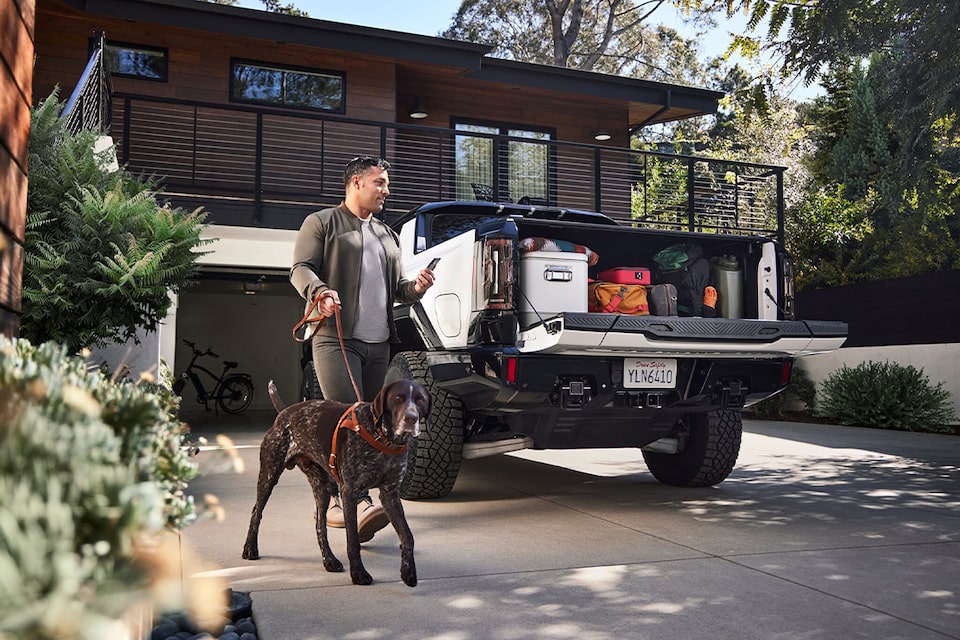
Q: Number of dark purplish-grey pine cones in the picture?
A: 0